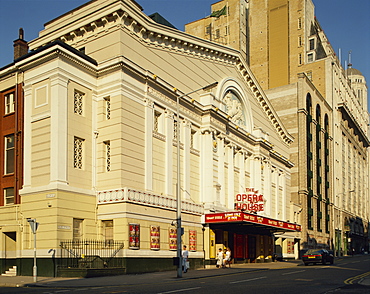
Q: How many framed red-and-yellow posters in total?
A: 4